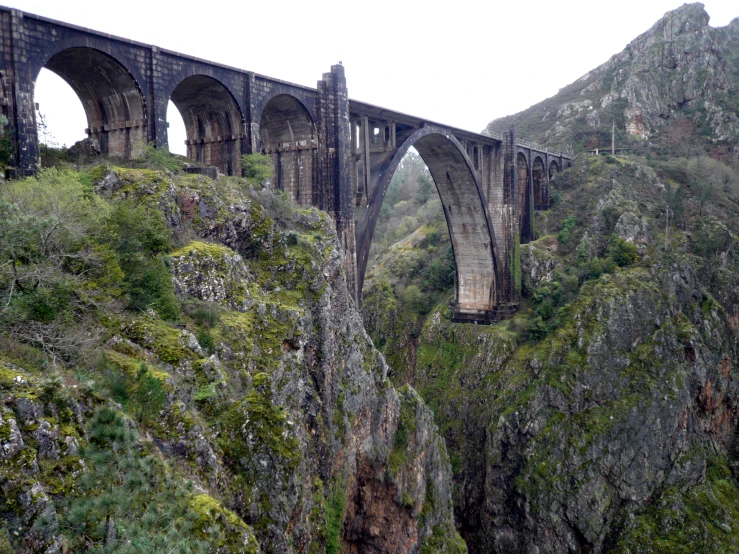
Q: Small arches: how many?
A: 6